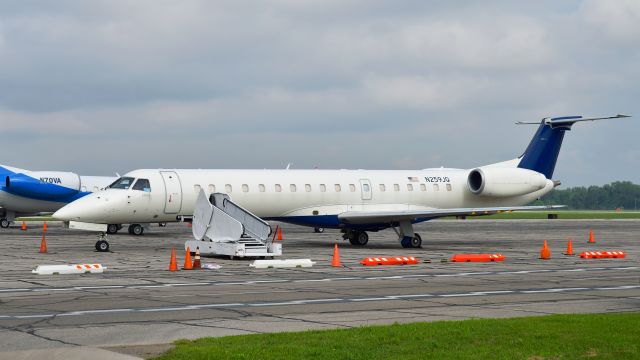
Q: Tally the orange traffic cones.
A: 11